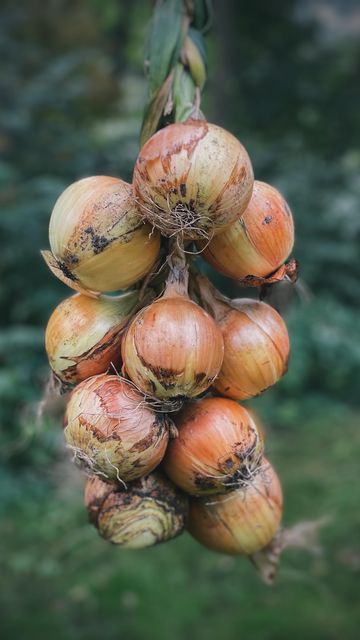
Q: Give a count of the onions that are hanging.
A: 10